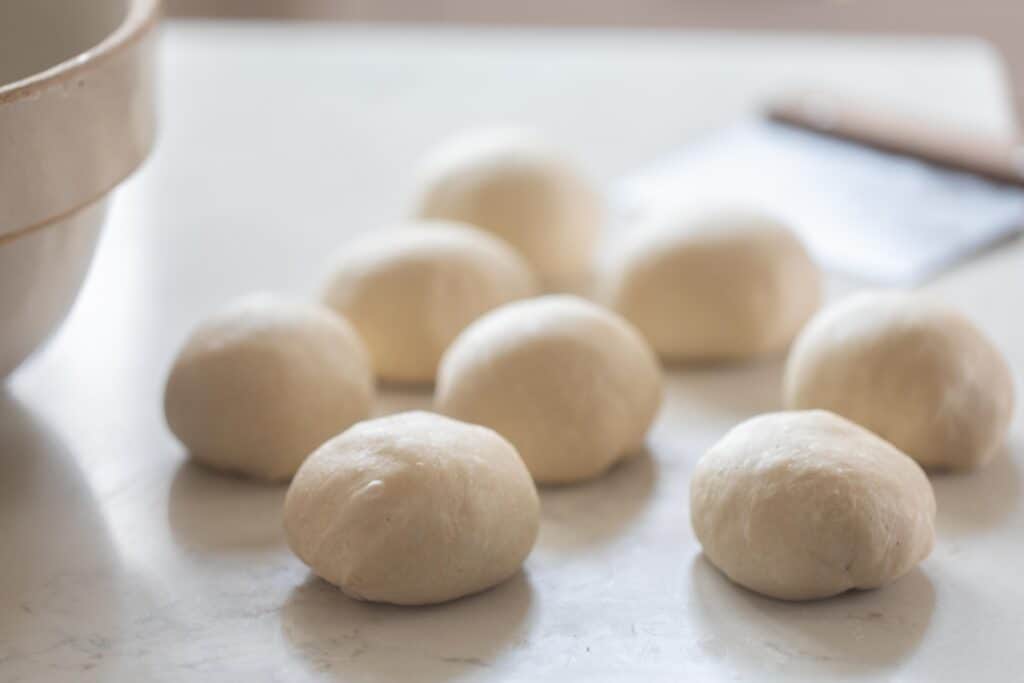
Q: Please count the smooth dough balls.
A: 8